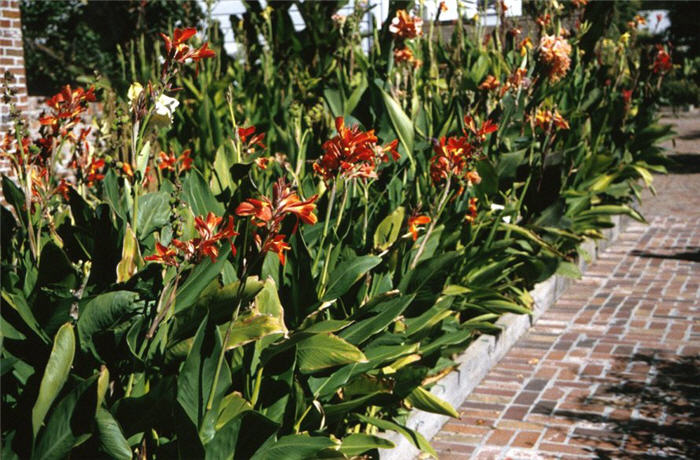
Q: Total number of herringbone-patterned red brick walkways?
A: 1